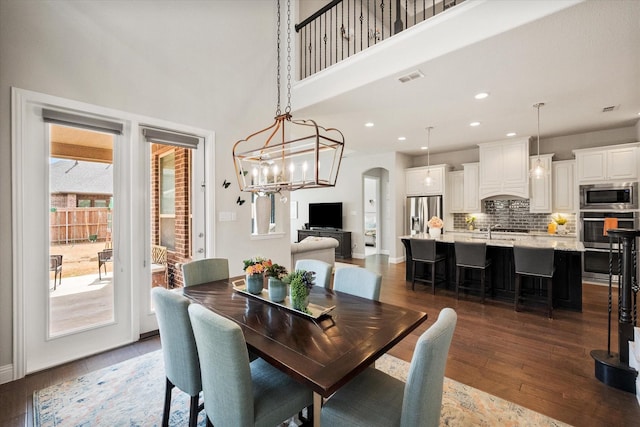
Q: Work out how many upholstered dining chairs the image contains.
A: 6